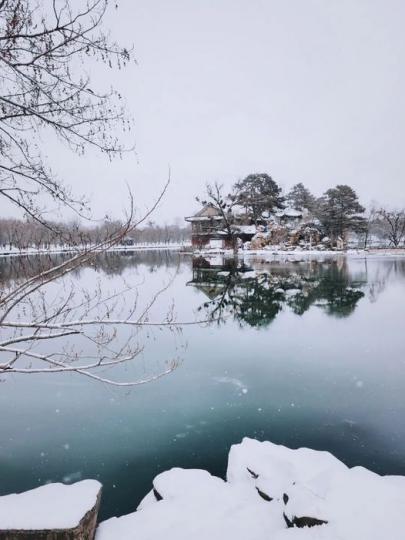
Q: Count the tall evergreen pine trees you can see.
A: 3